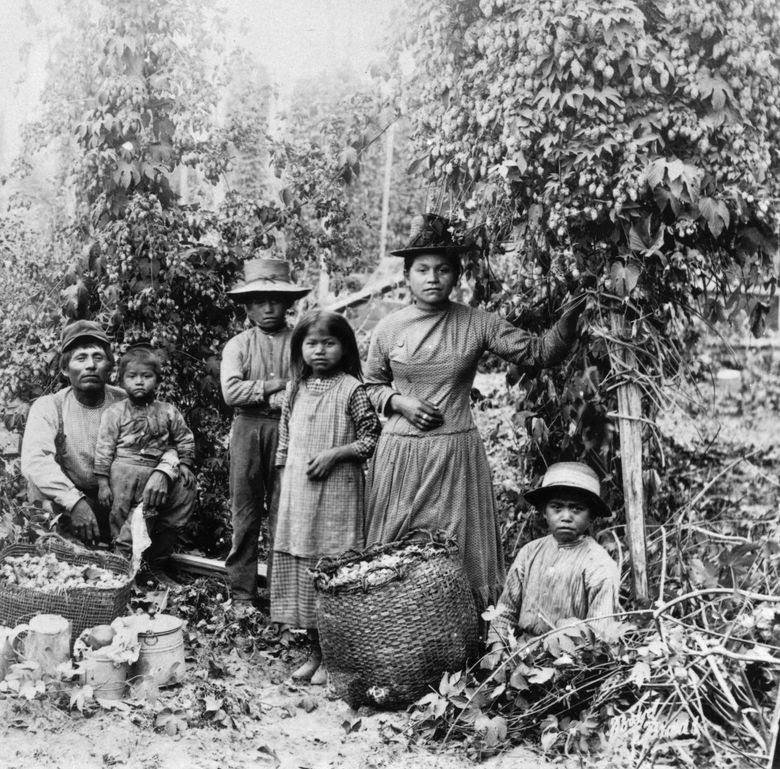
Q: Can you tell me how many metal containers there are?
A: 4